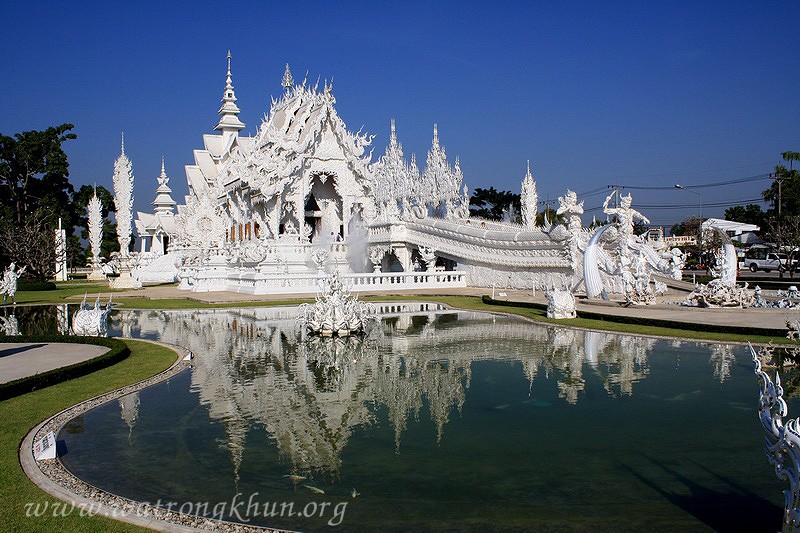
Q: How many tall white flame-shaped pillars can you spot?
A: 3